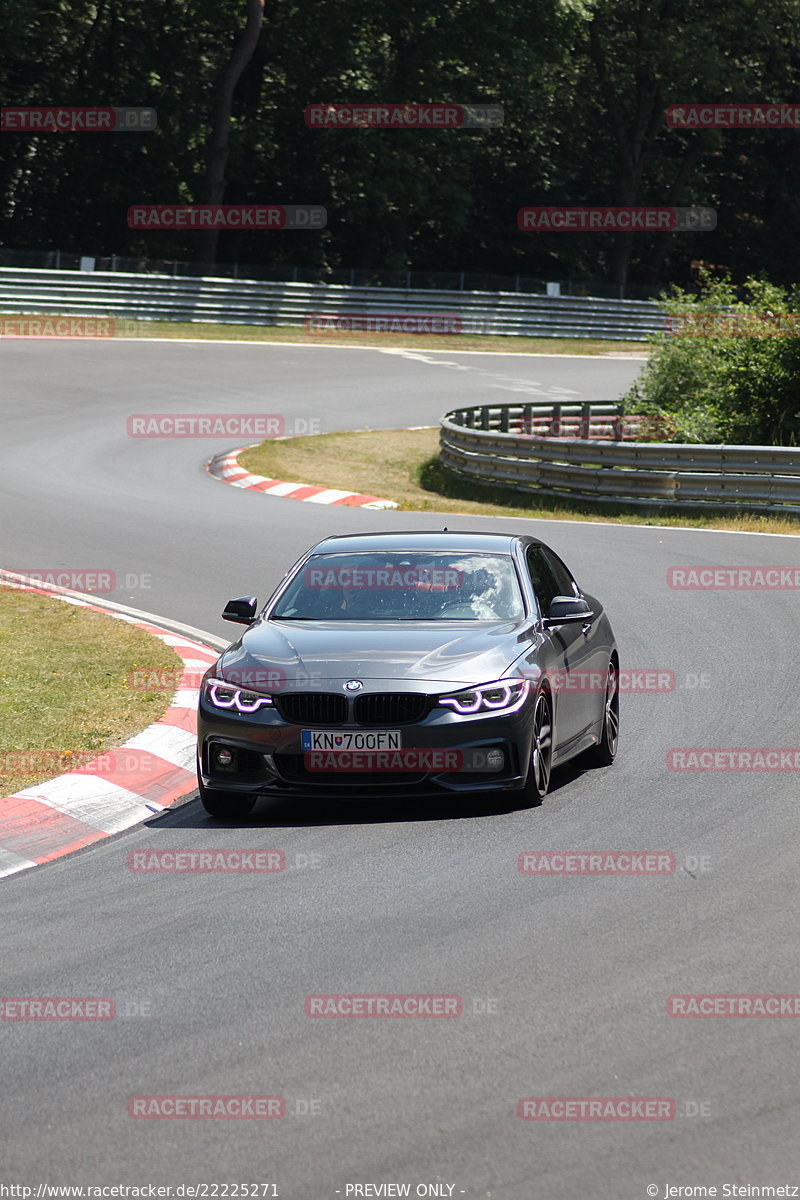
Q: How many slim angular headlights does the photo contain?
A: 2